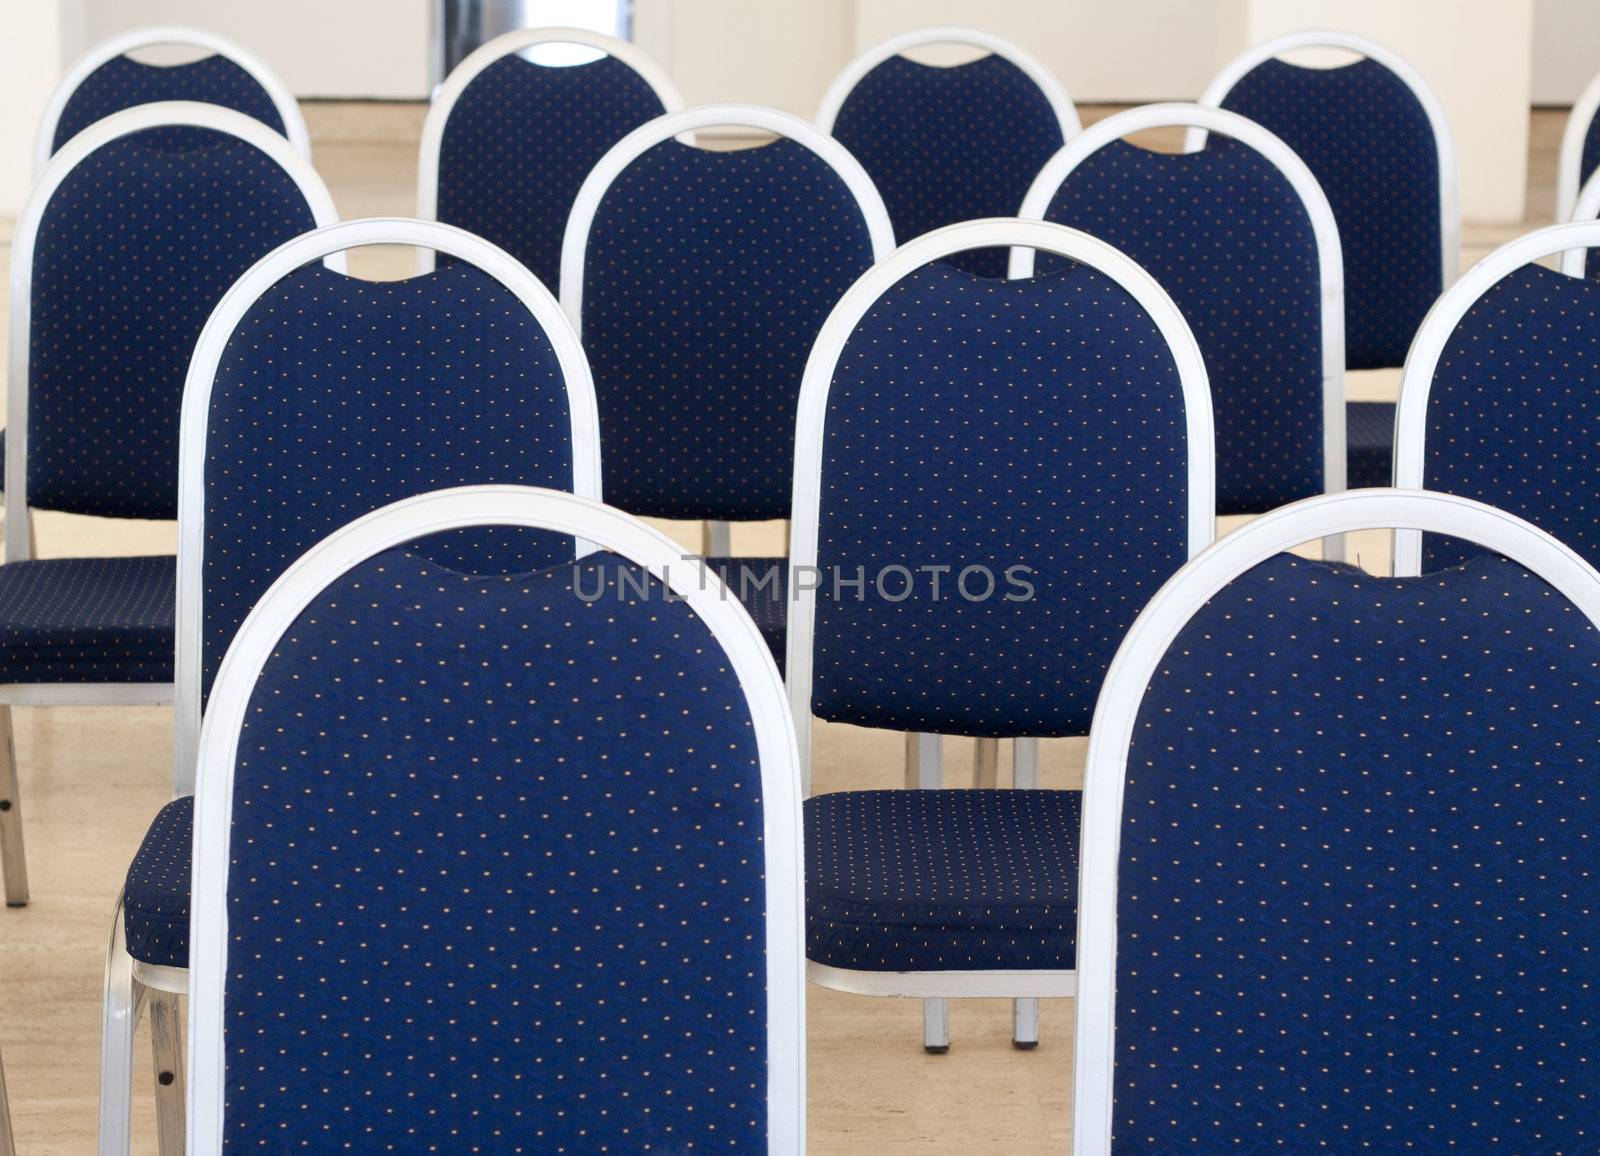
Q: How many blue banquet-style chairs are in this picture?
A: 14